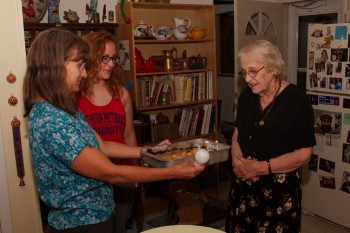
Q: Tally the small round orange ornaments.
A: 3